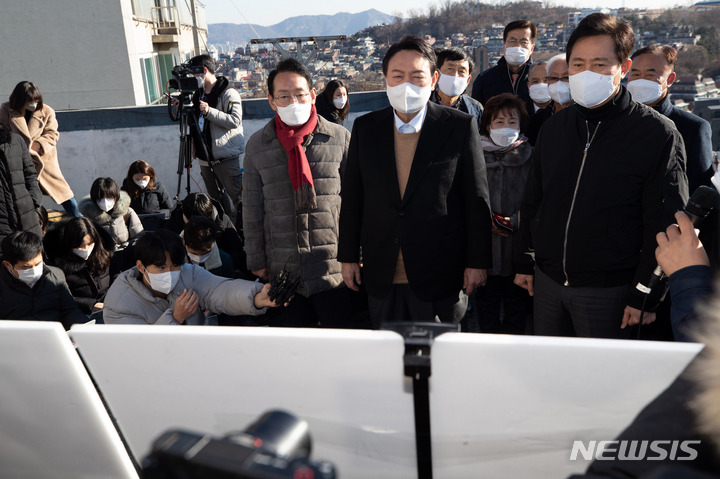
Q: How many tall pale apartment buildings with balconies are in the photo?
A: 1